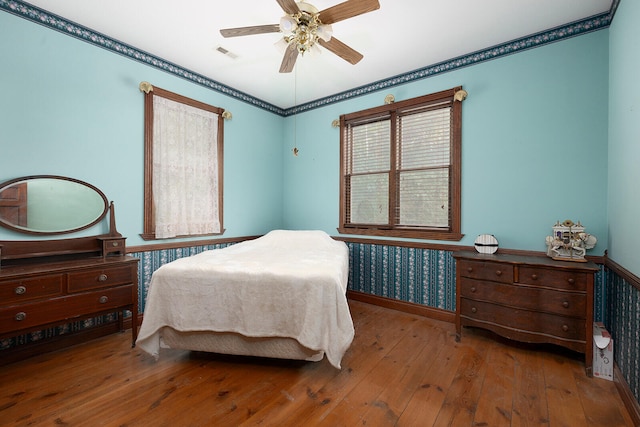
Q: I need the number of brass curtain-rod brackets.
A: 5